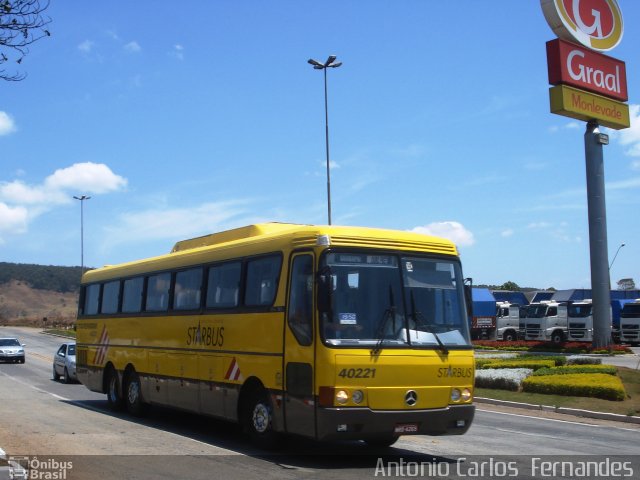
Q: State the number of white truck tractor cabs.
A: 4